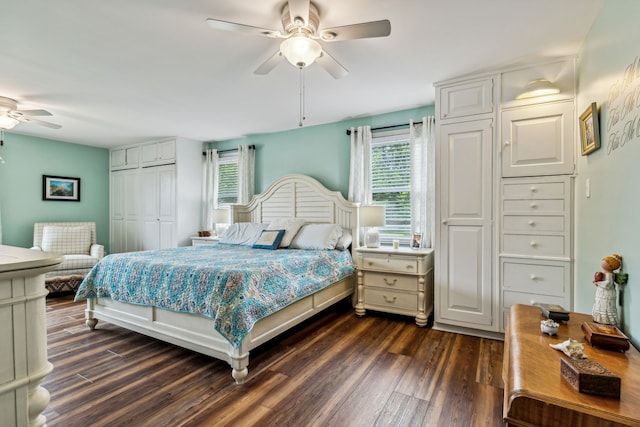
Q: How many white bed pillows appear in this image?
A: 4